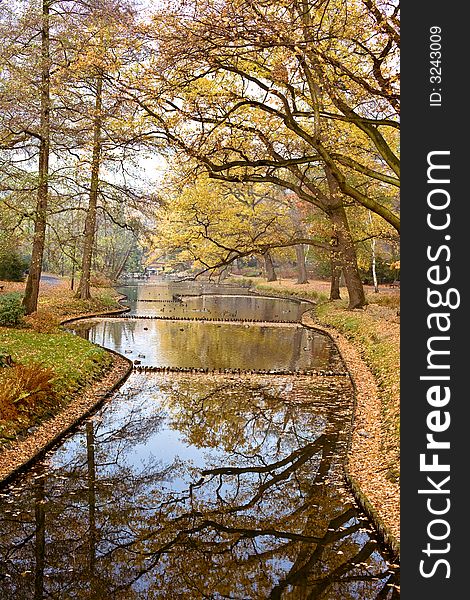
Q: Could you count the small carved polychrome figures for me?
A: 0